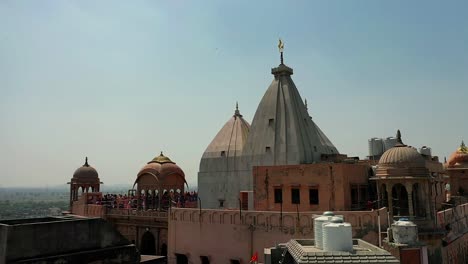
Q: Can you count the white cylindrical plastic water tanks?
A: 6